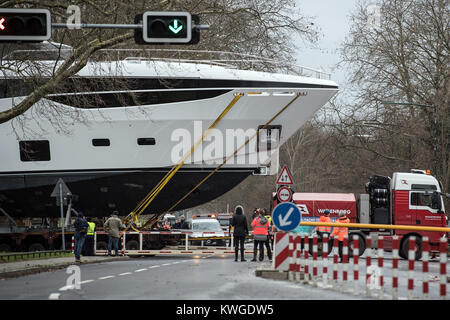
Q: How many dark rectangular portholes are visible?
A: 3